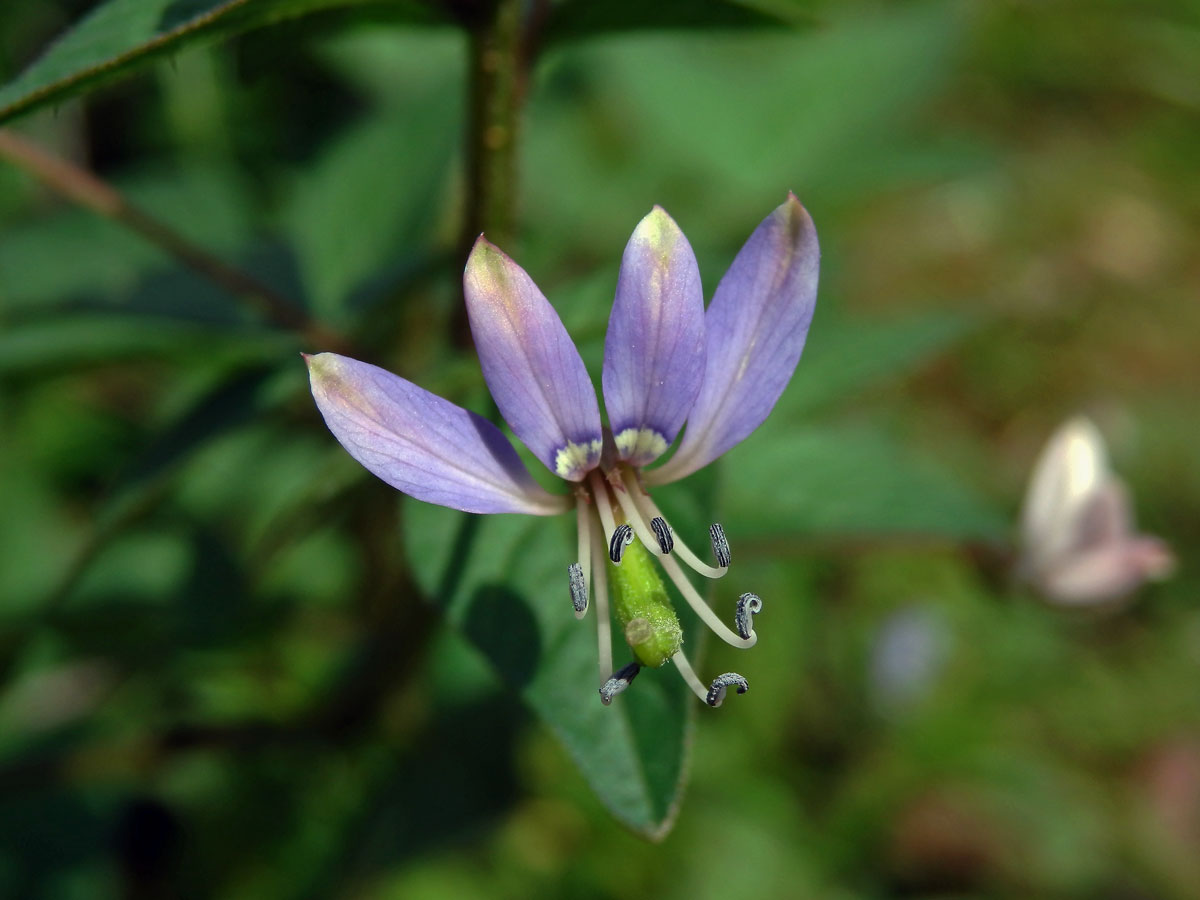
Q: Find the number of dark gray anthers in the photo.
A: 7